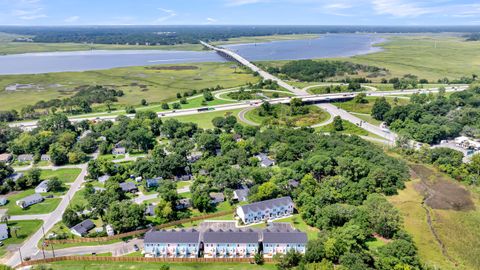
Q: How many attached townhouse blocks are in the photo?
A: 4